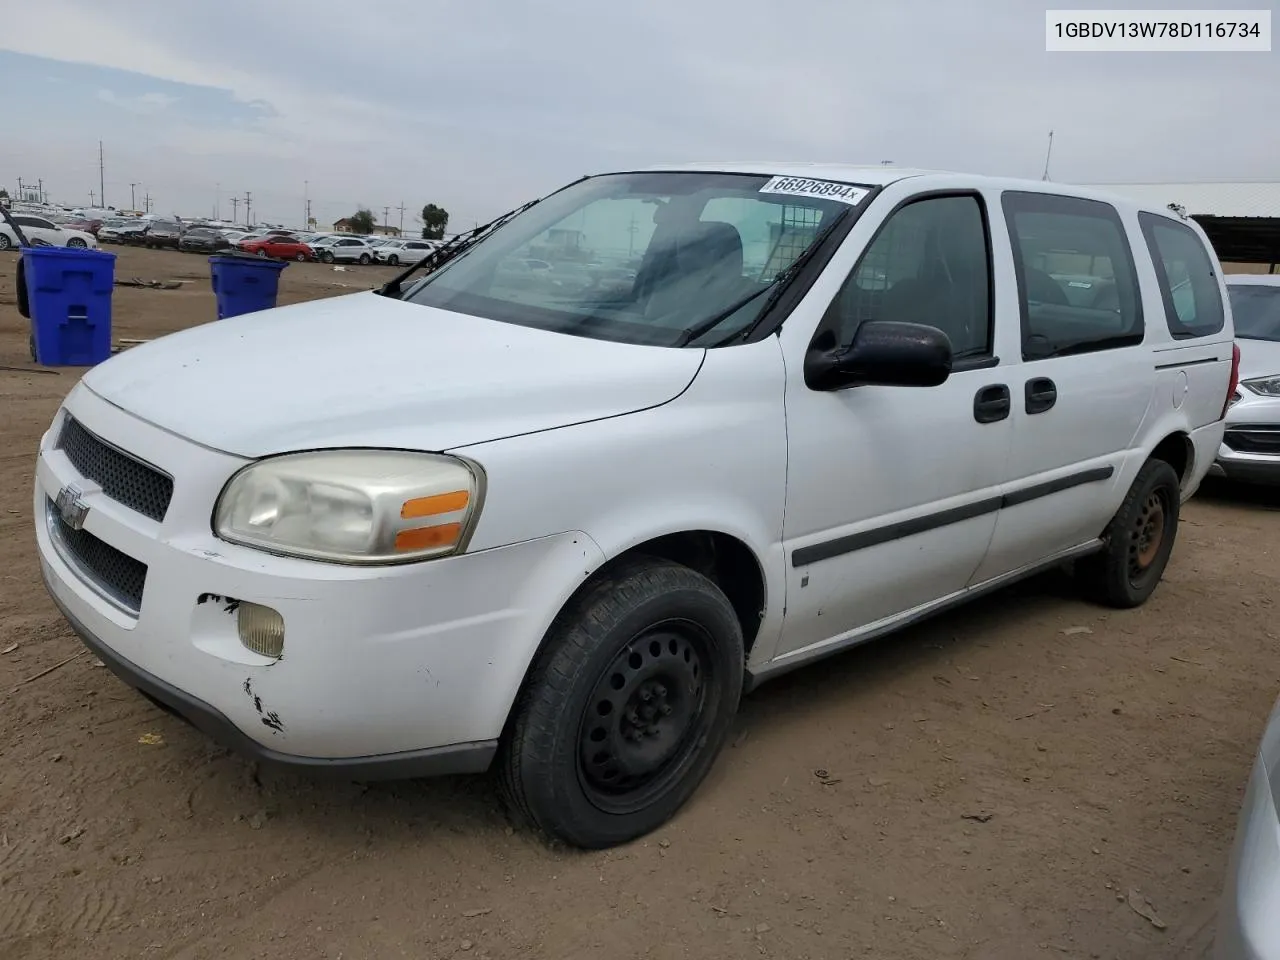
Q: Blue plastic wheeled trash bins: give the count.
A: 2